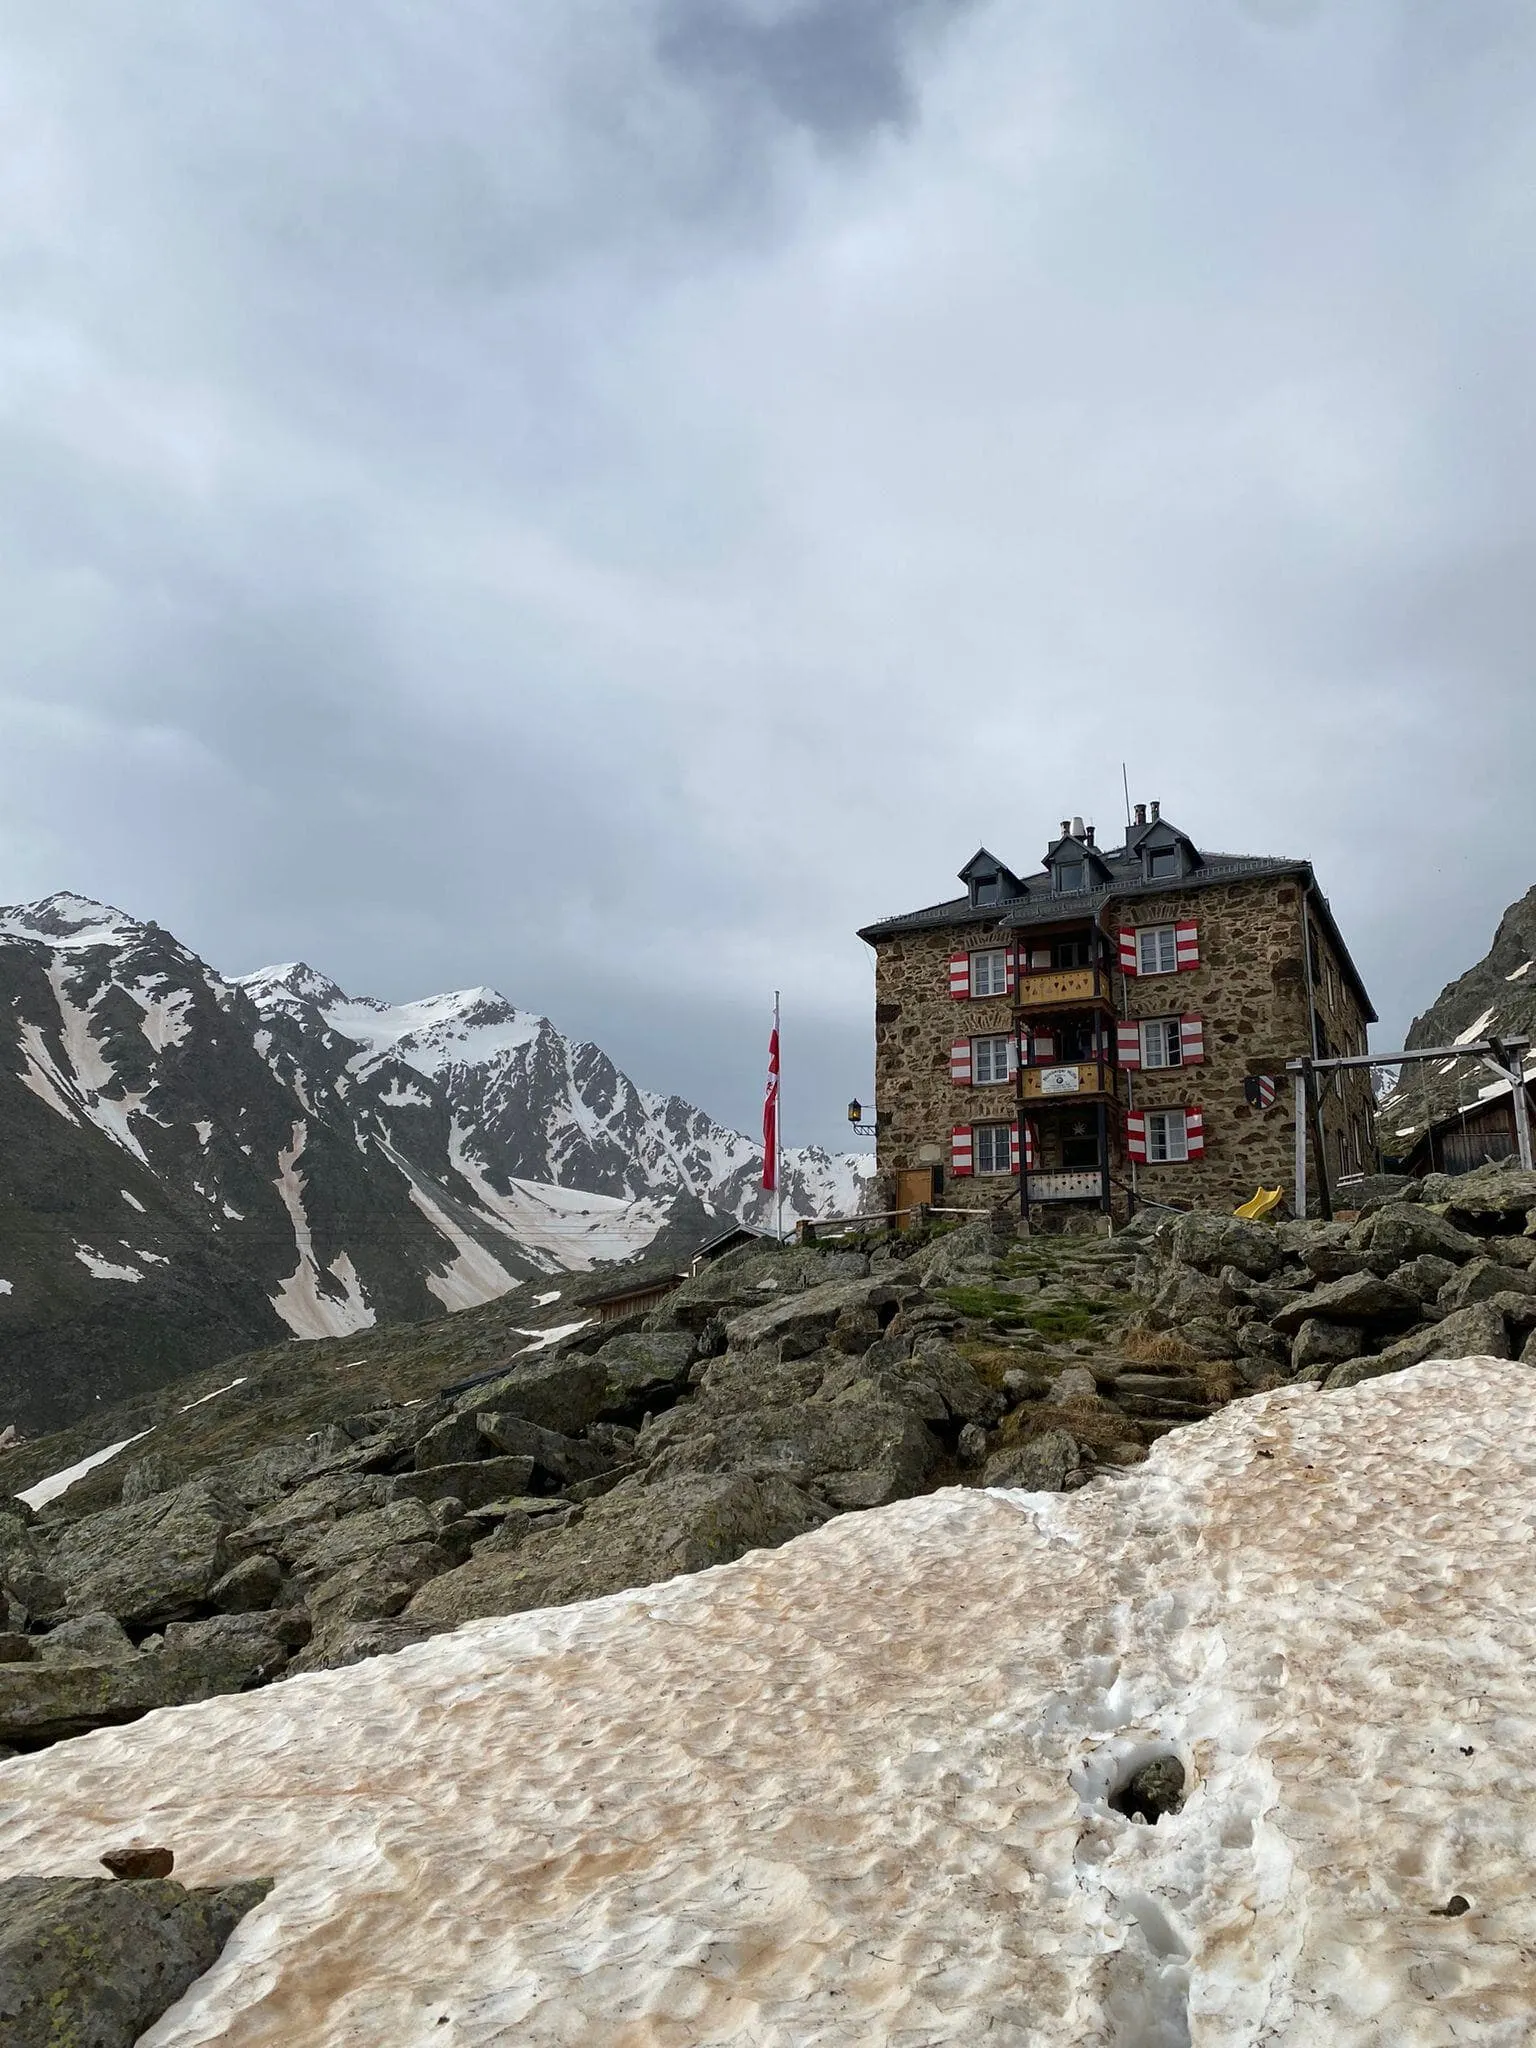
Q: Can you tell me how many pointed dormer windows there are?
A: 3